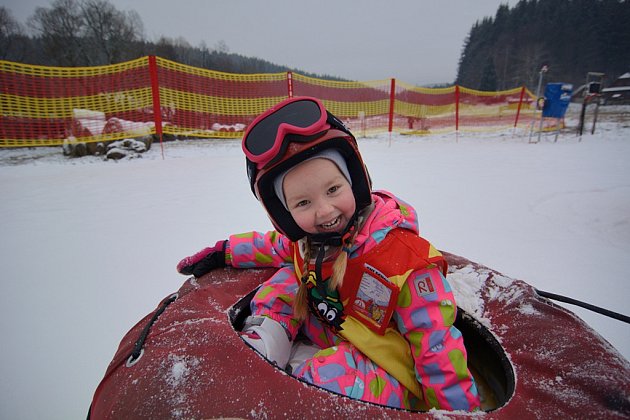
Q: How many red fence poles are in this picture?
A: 5